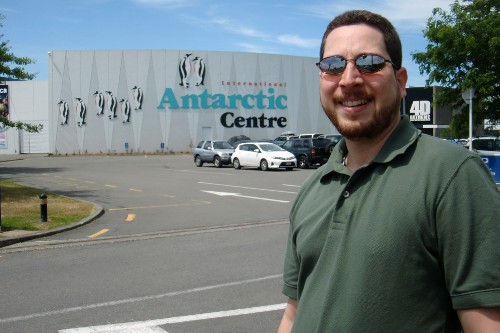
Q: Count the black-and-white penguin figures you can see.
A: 8